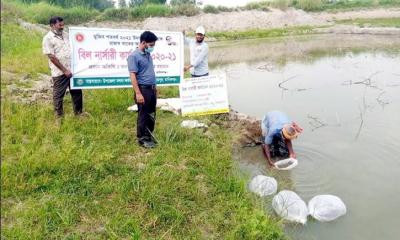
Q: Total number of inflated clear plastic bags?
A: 3